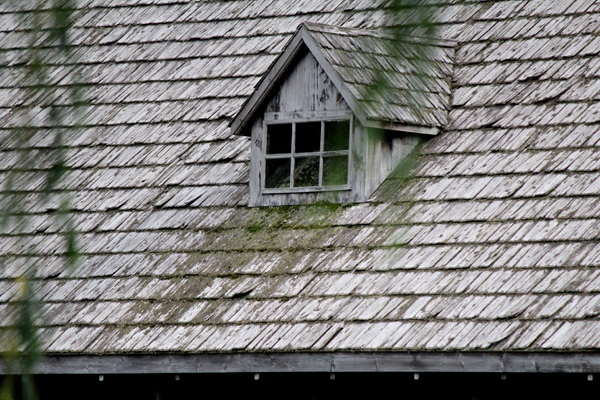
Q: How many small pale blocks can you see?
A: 7